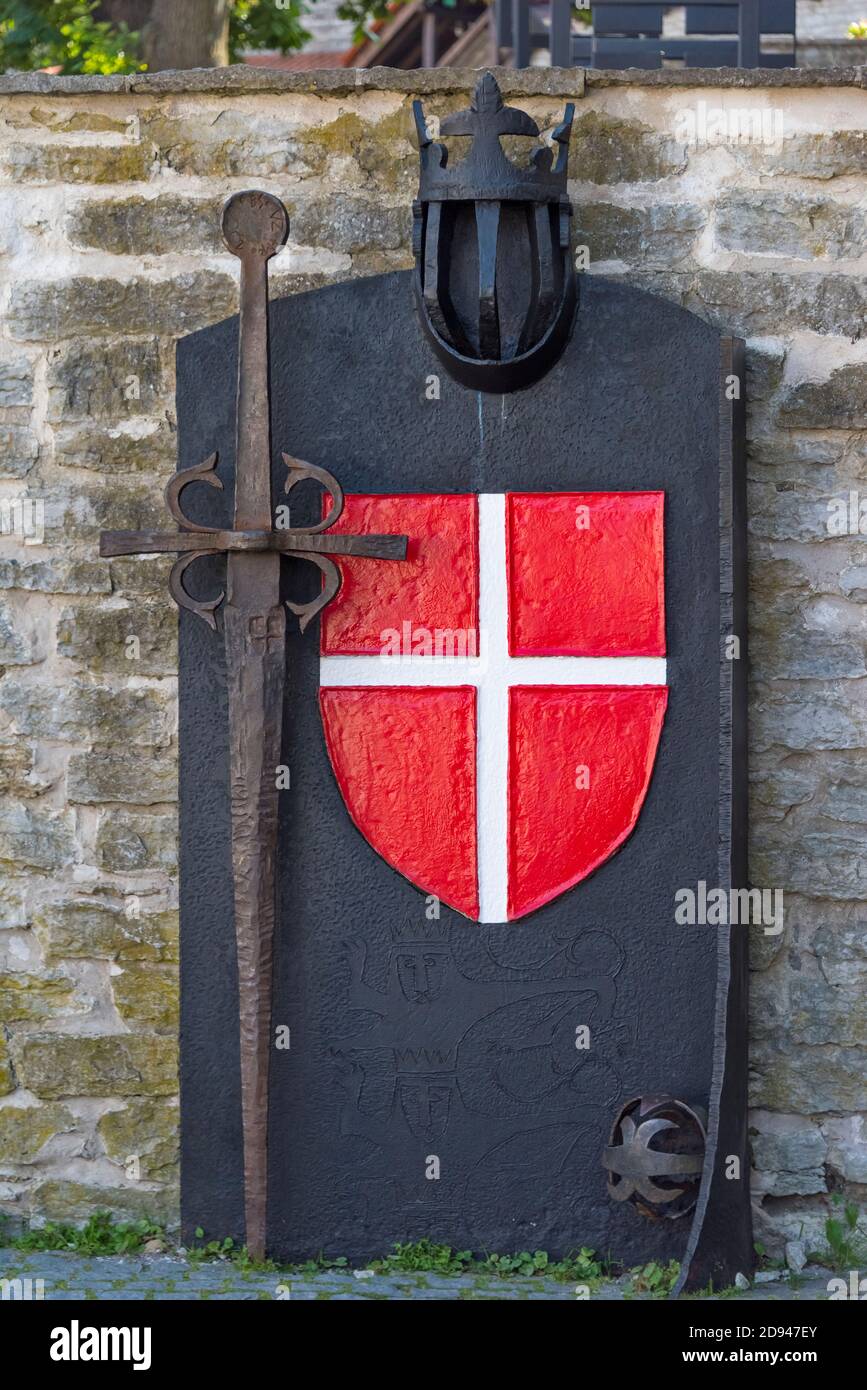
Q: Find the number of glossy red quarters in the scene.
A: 4